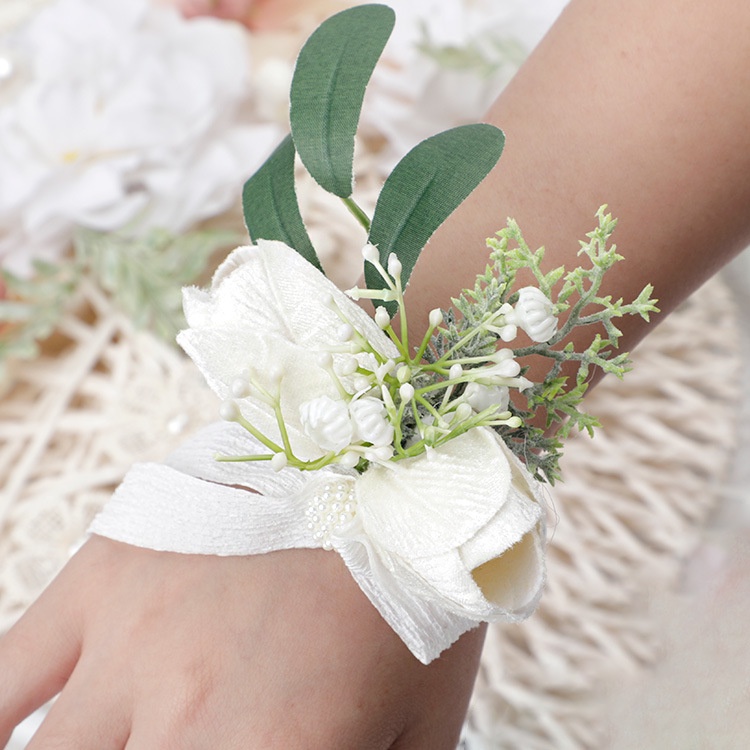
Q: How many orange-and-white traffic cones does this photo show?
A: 0